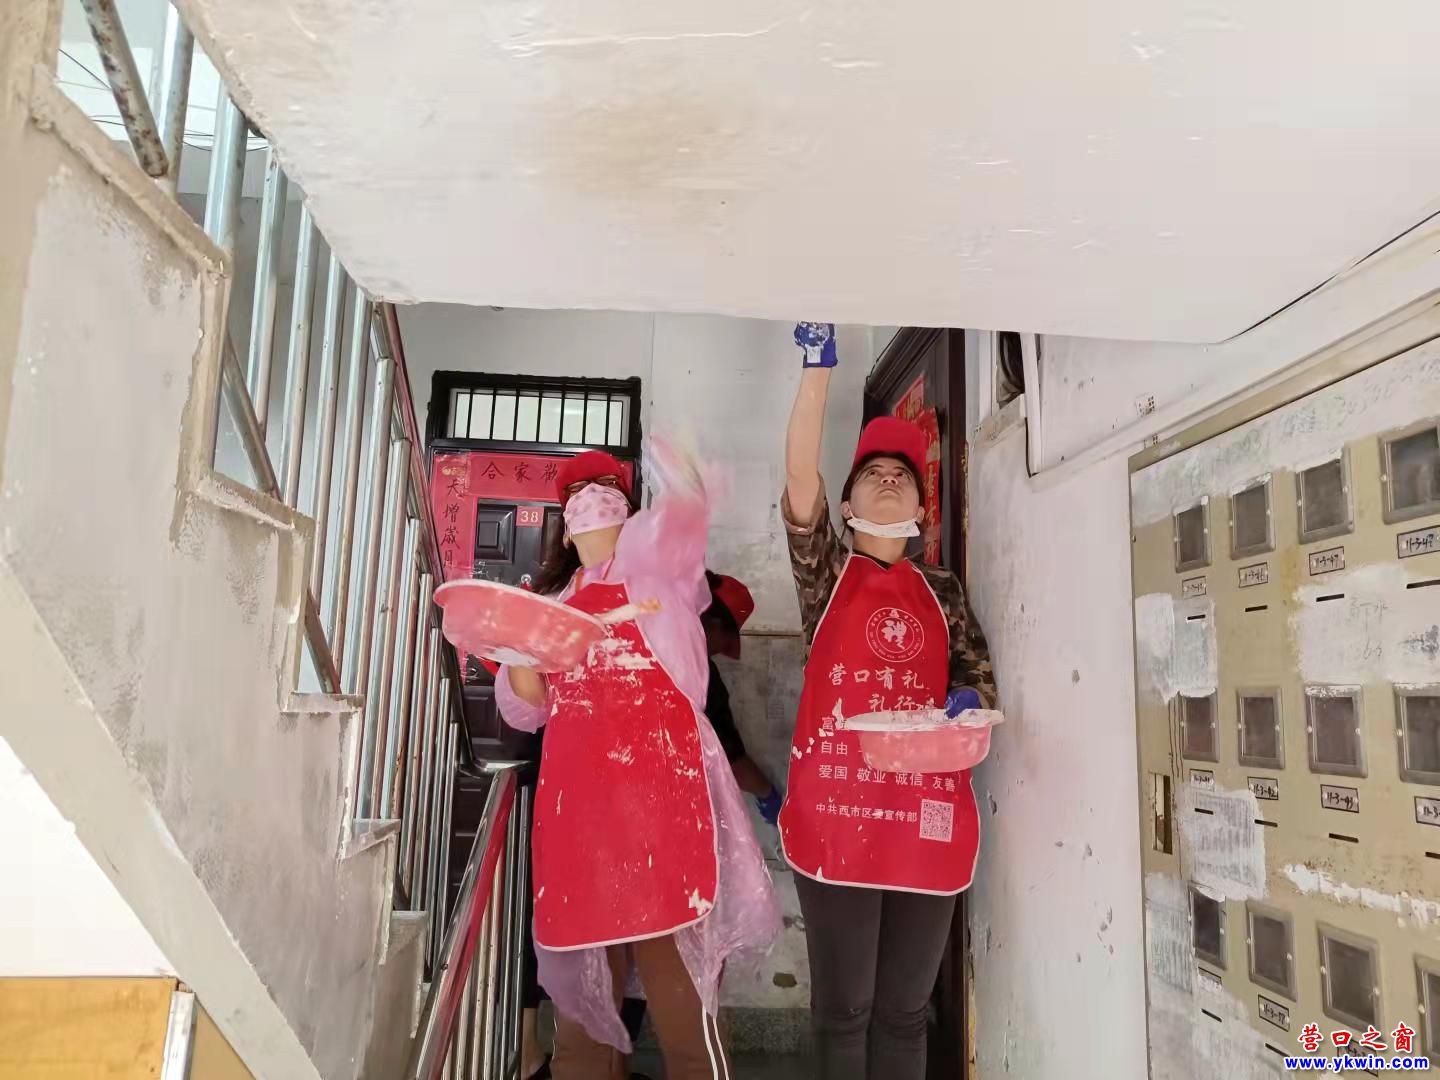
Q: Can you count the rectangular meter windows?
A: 12